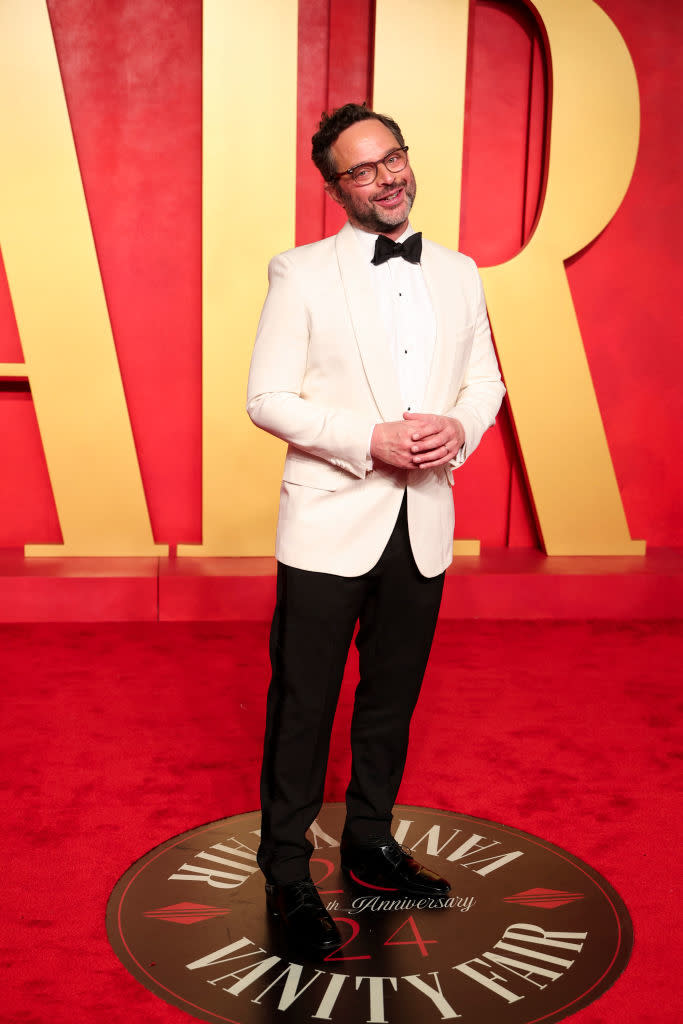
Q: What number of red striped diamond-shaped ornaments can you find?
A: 2